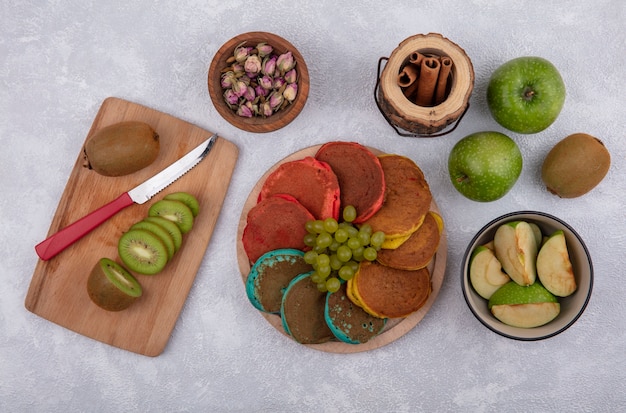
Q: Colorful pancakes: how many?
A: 9